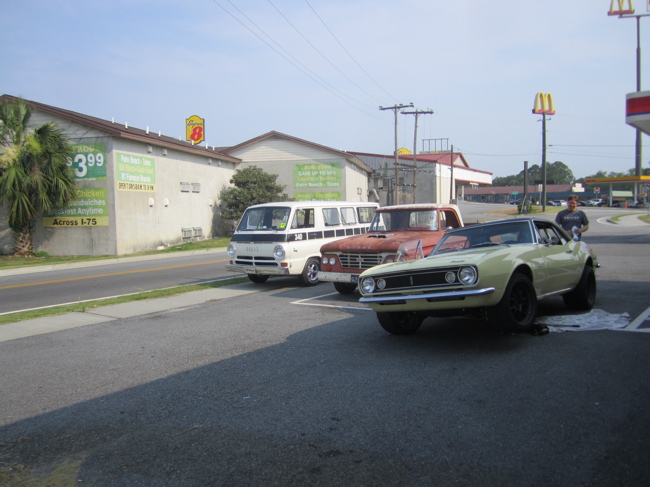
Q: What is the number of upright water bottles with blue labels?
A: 0